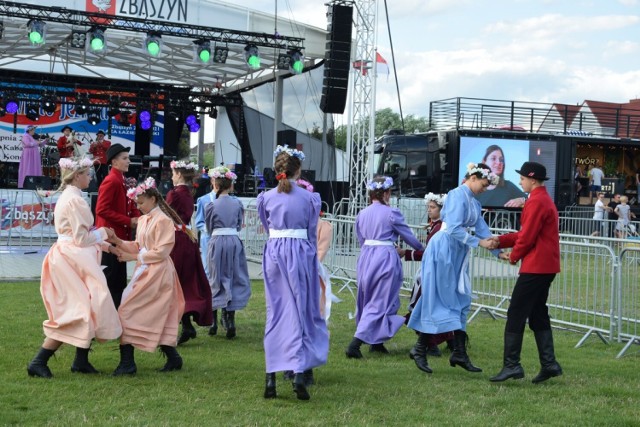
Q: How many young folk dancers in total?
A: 12